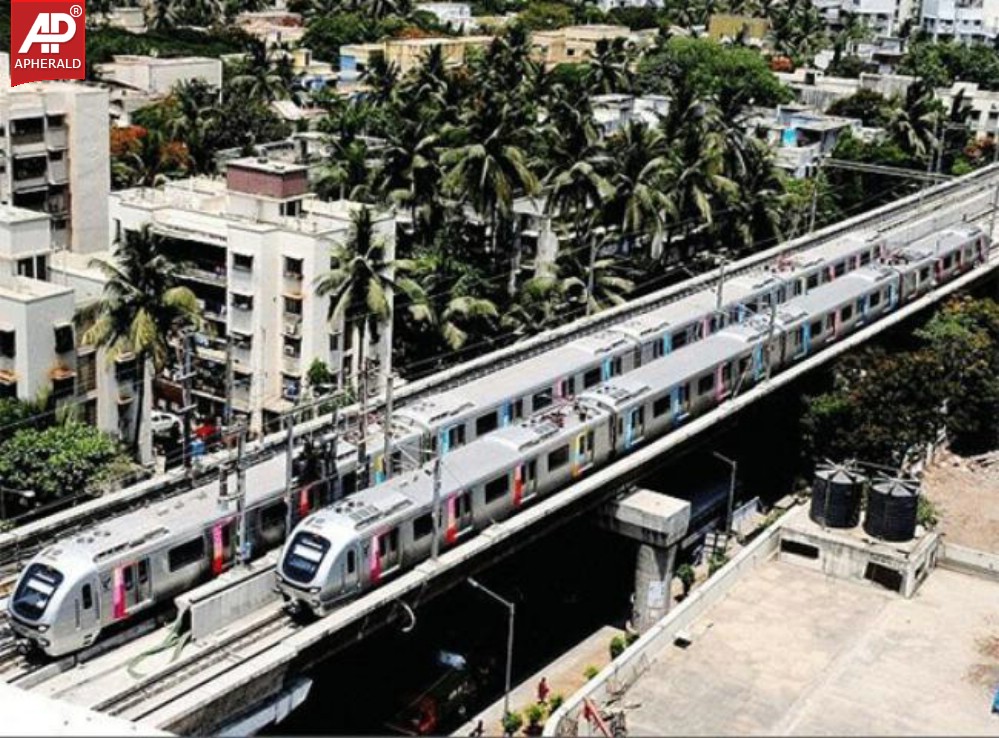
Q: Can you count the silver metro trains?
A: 2